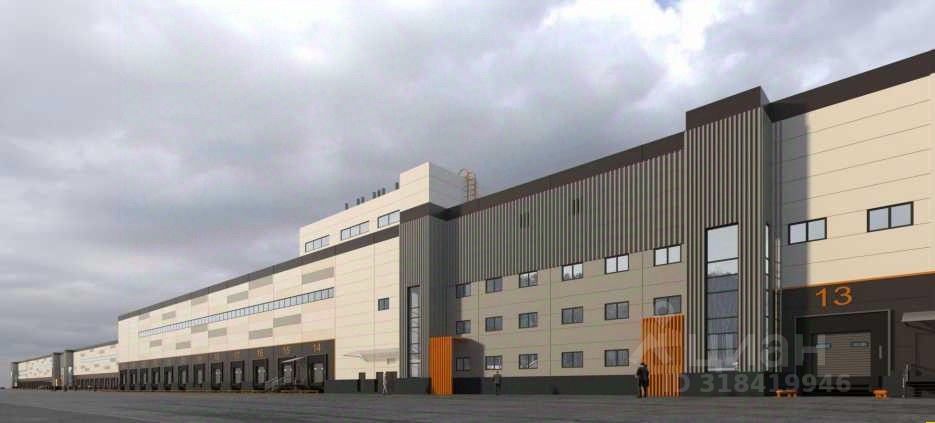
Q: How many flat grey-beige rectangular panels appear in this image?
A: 12